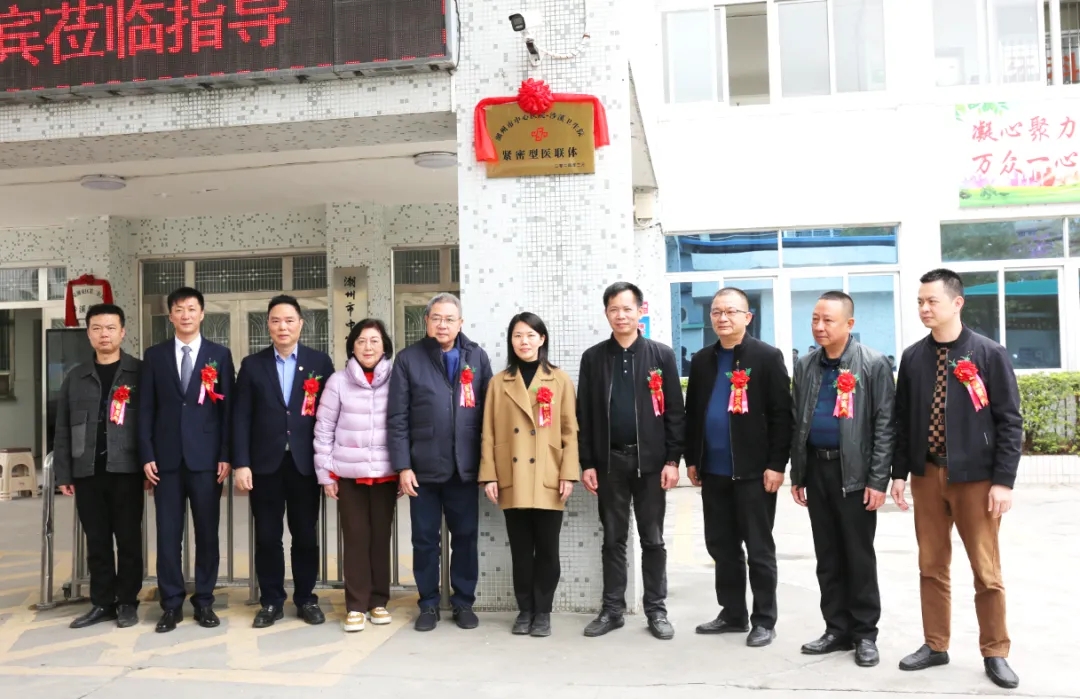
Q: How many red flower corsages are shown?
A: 9